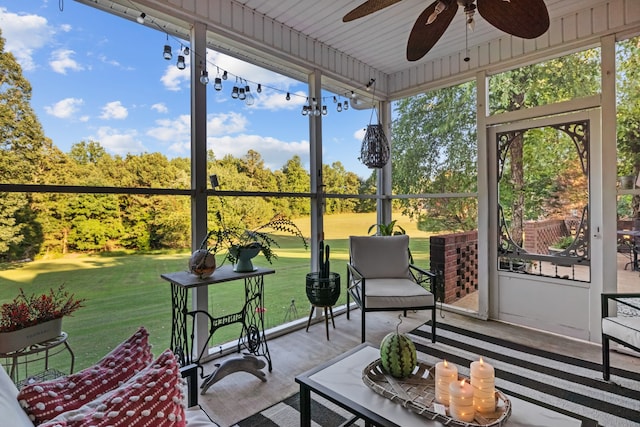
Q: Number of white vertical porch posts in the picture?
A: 5